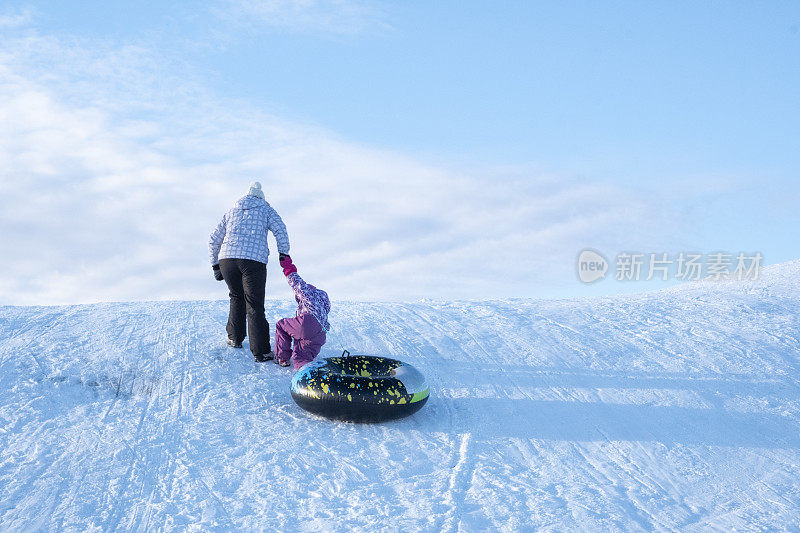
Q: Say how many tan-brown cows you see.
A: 0